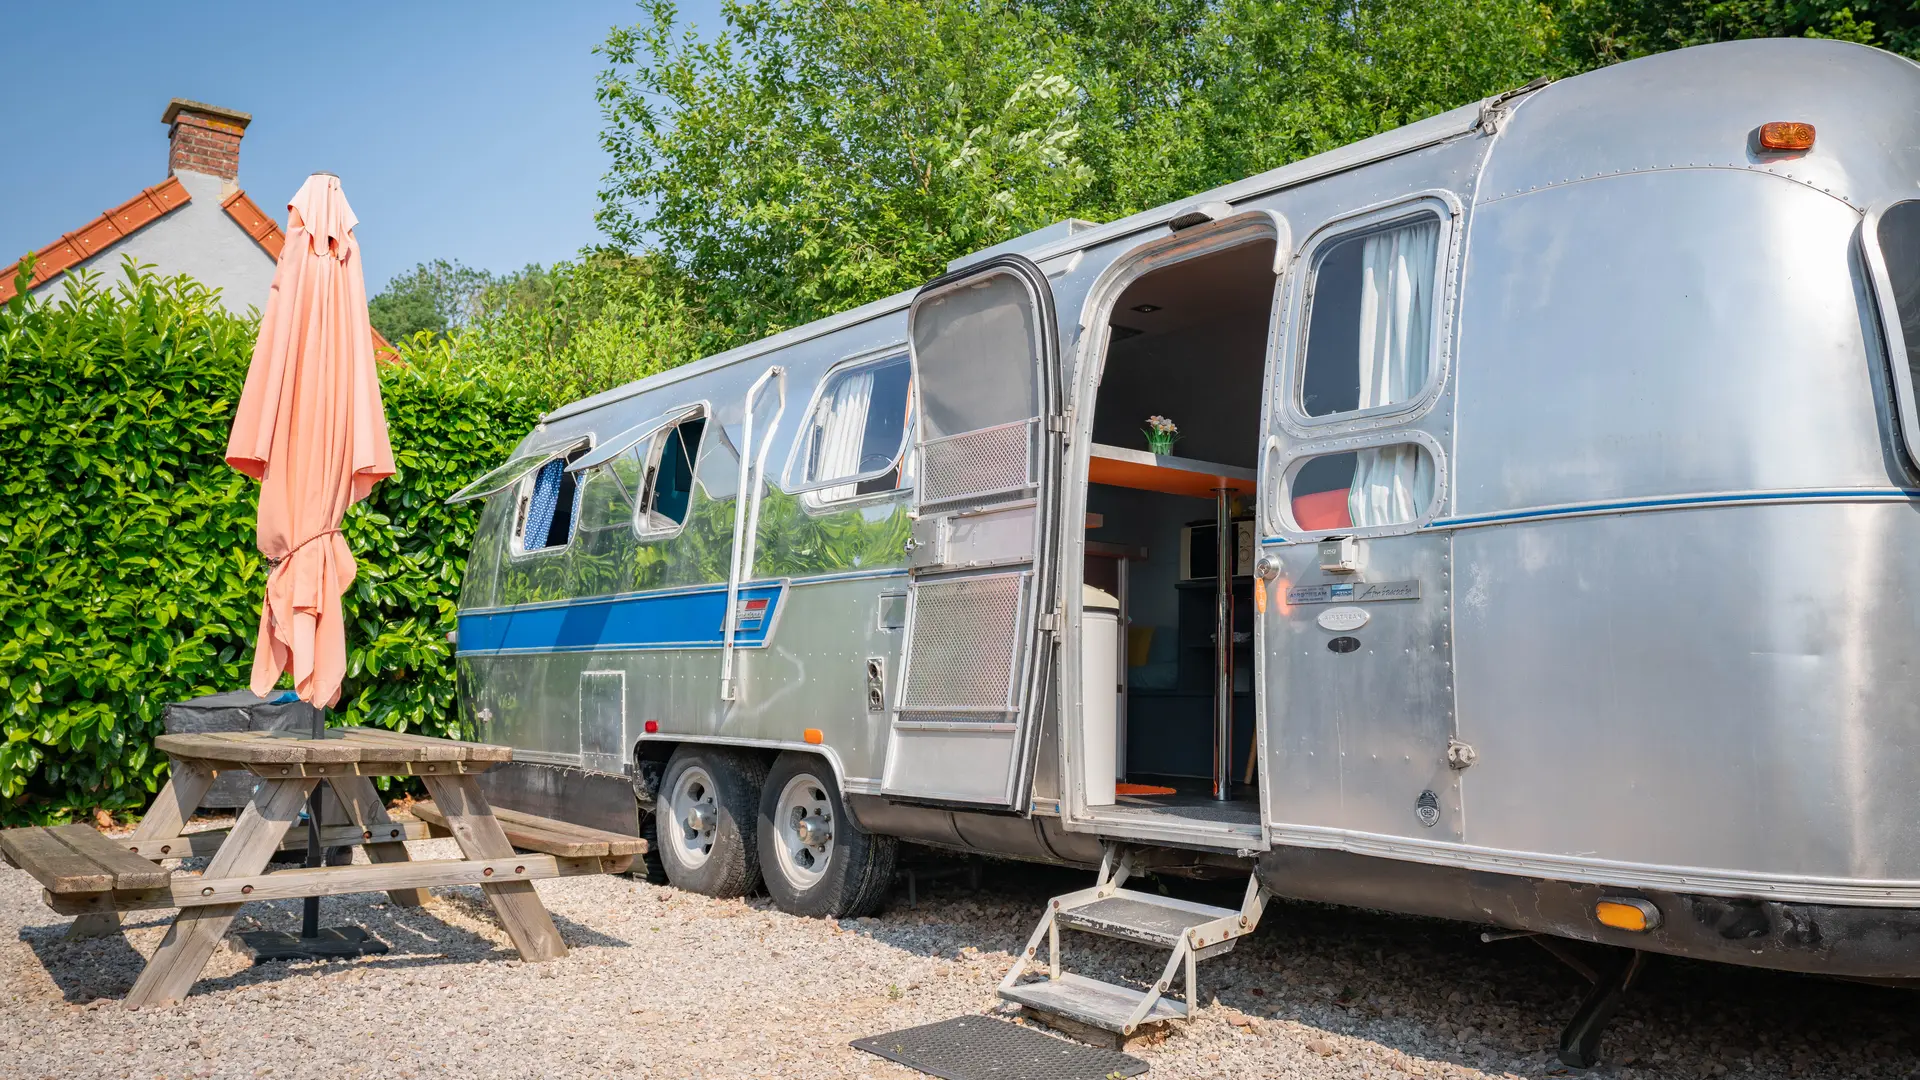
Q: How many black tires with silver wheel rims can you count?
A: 2